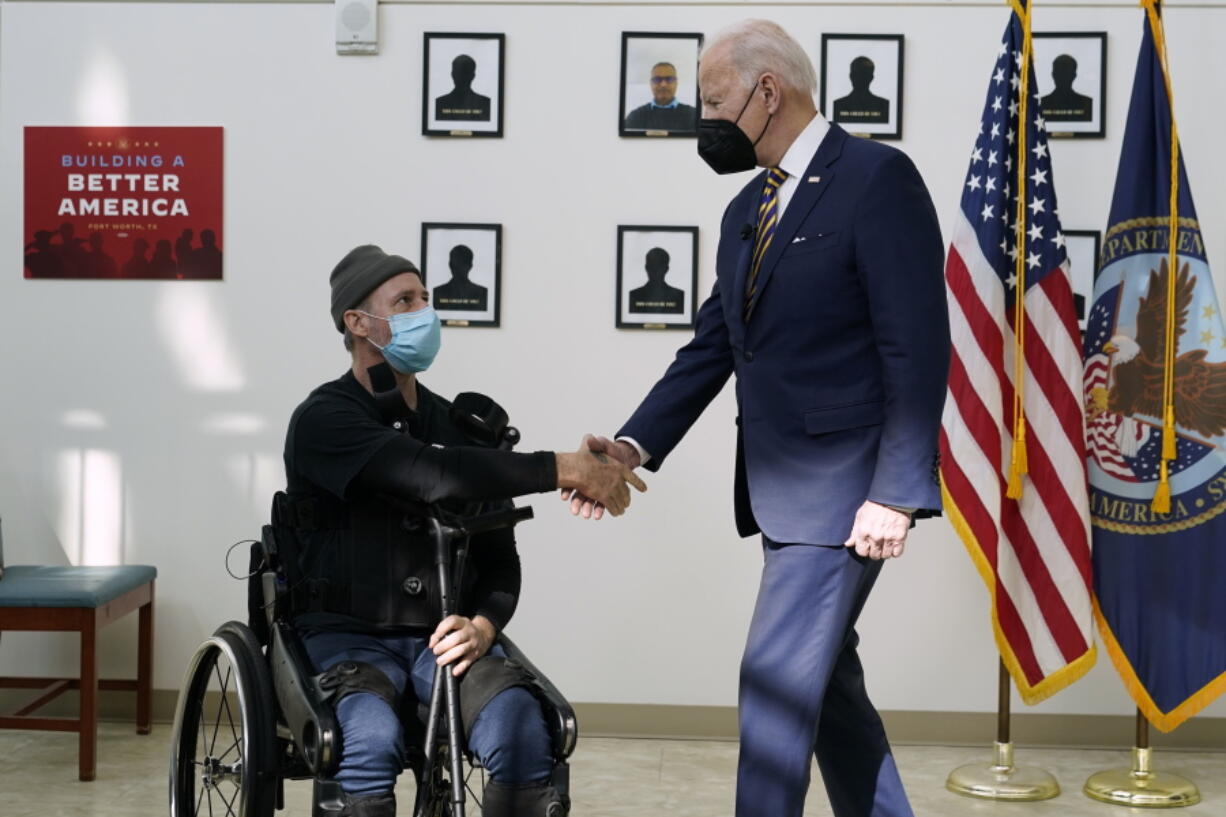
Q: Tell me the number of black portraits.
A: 6